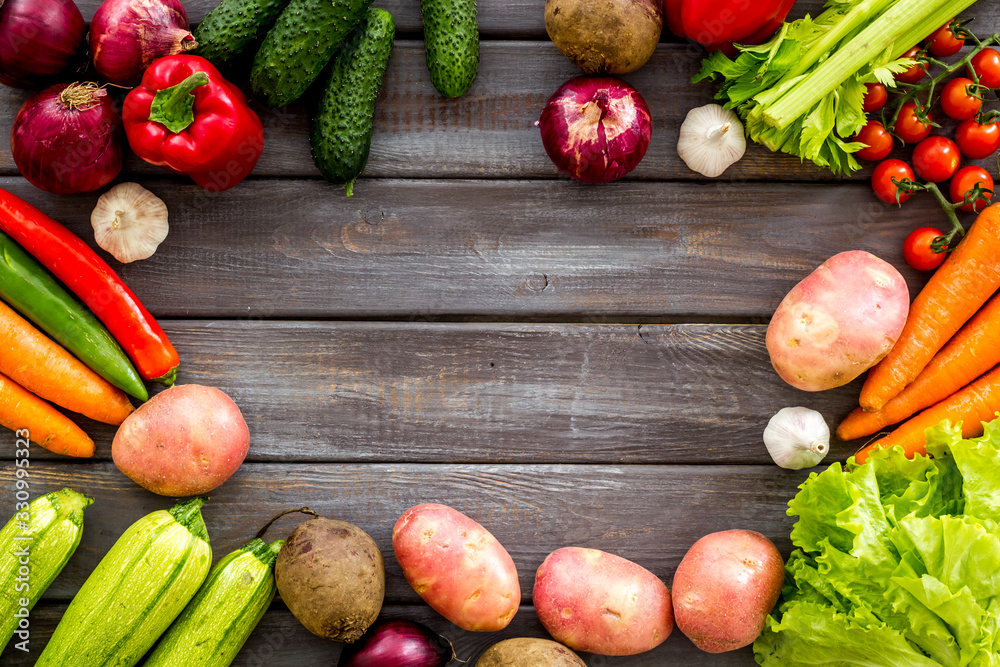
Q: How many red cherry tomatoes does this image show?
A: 12